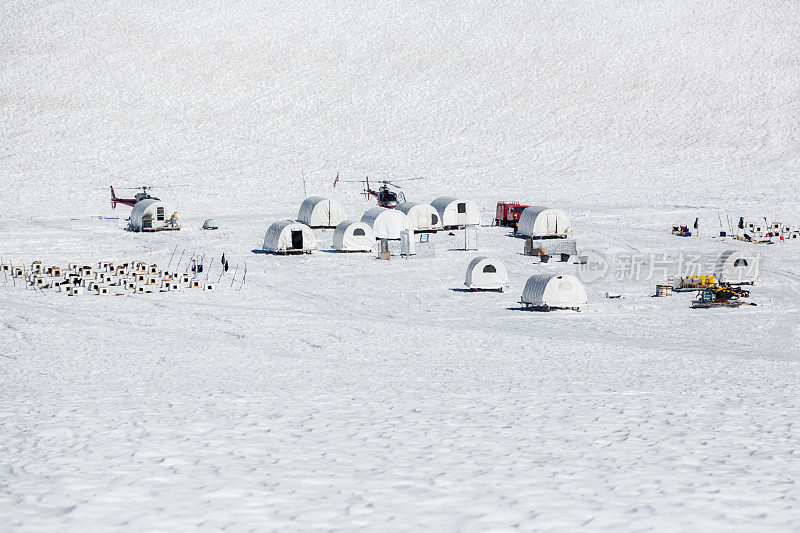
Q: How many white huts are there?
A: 11